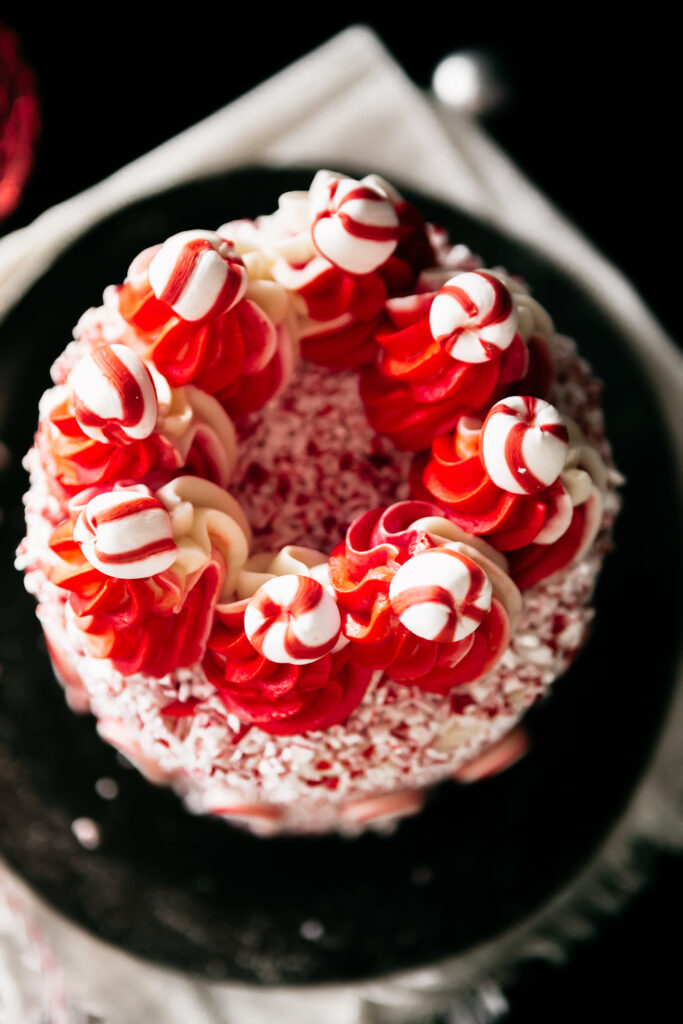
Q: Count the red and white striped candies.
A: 8